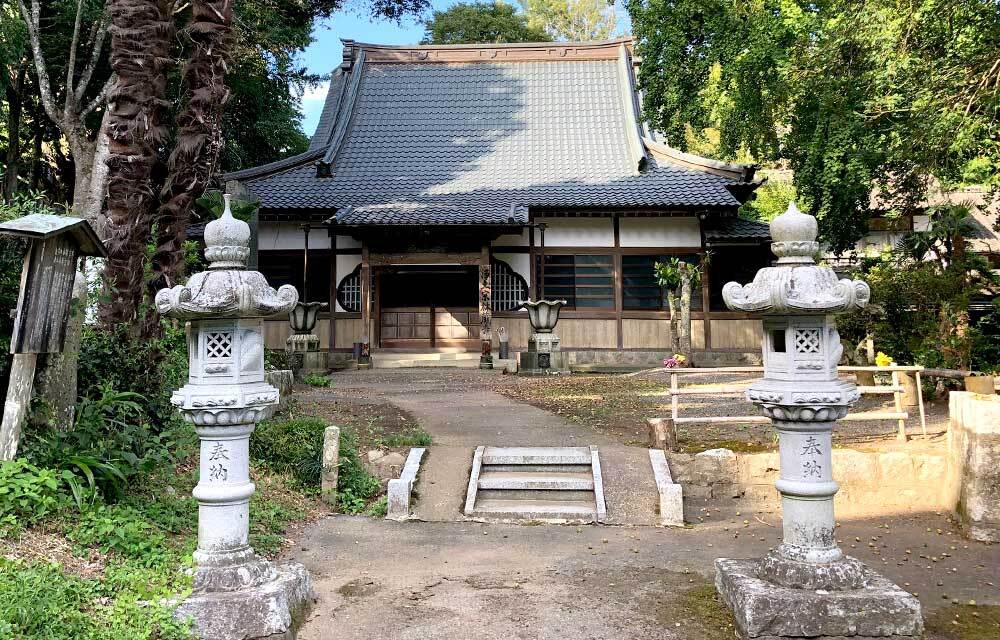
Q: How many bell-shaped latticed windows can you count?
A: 2